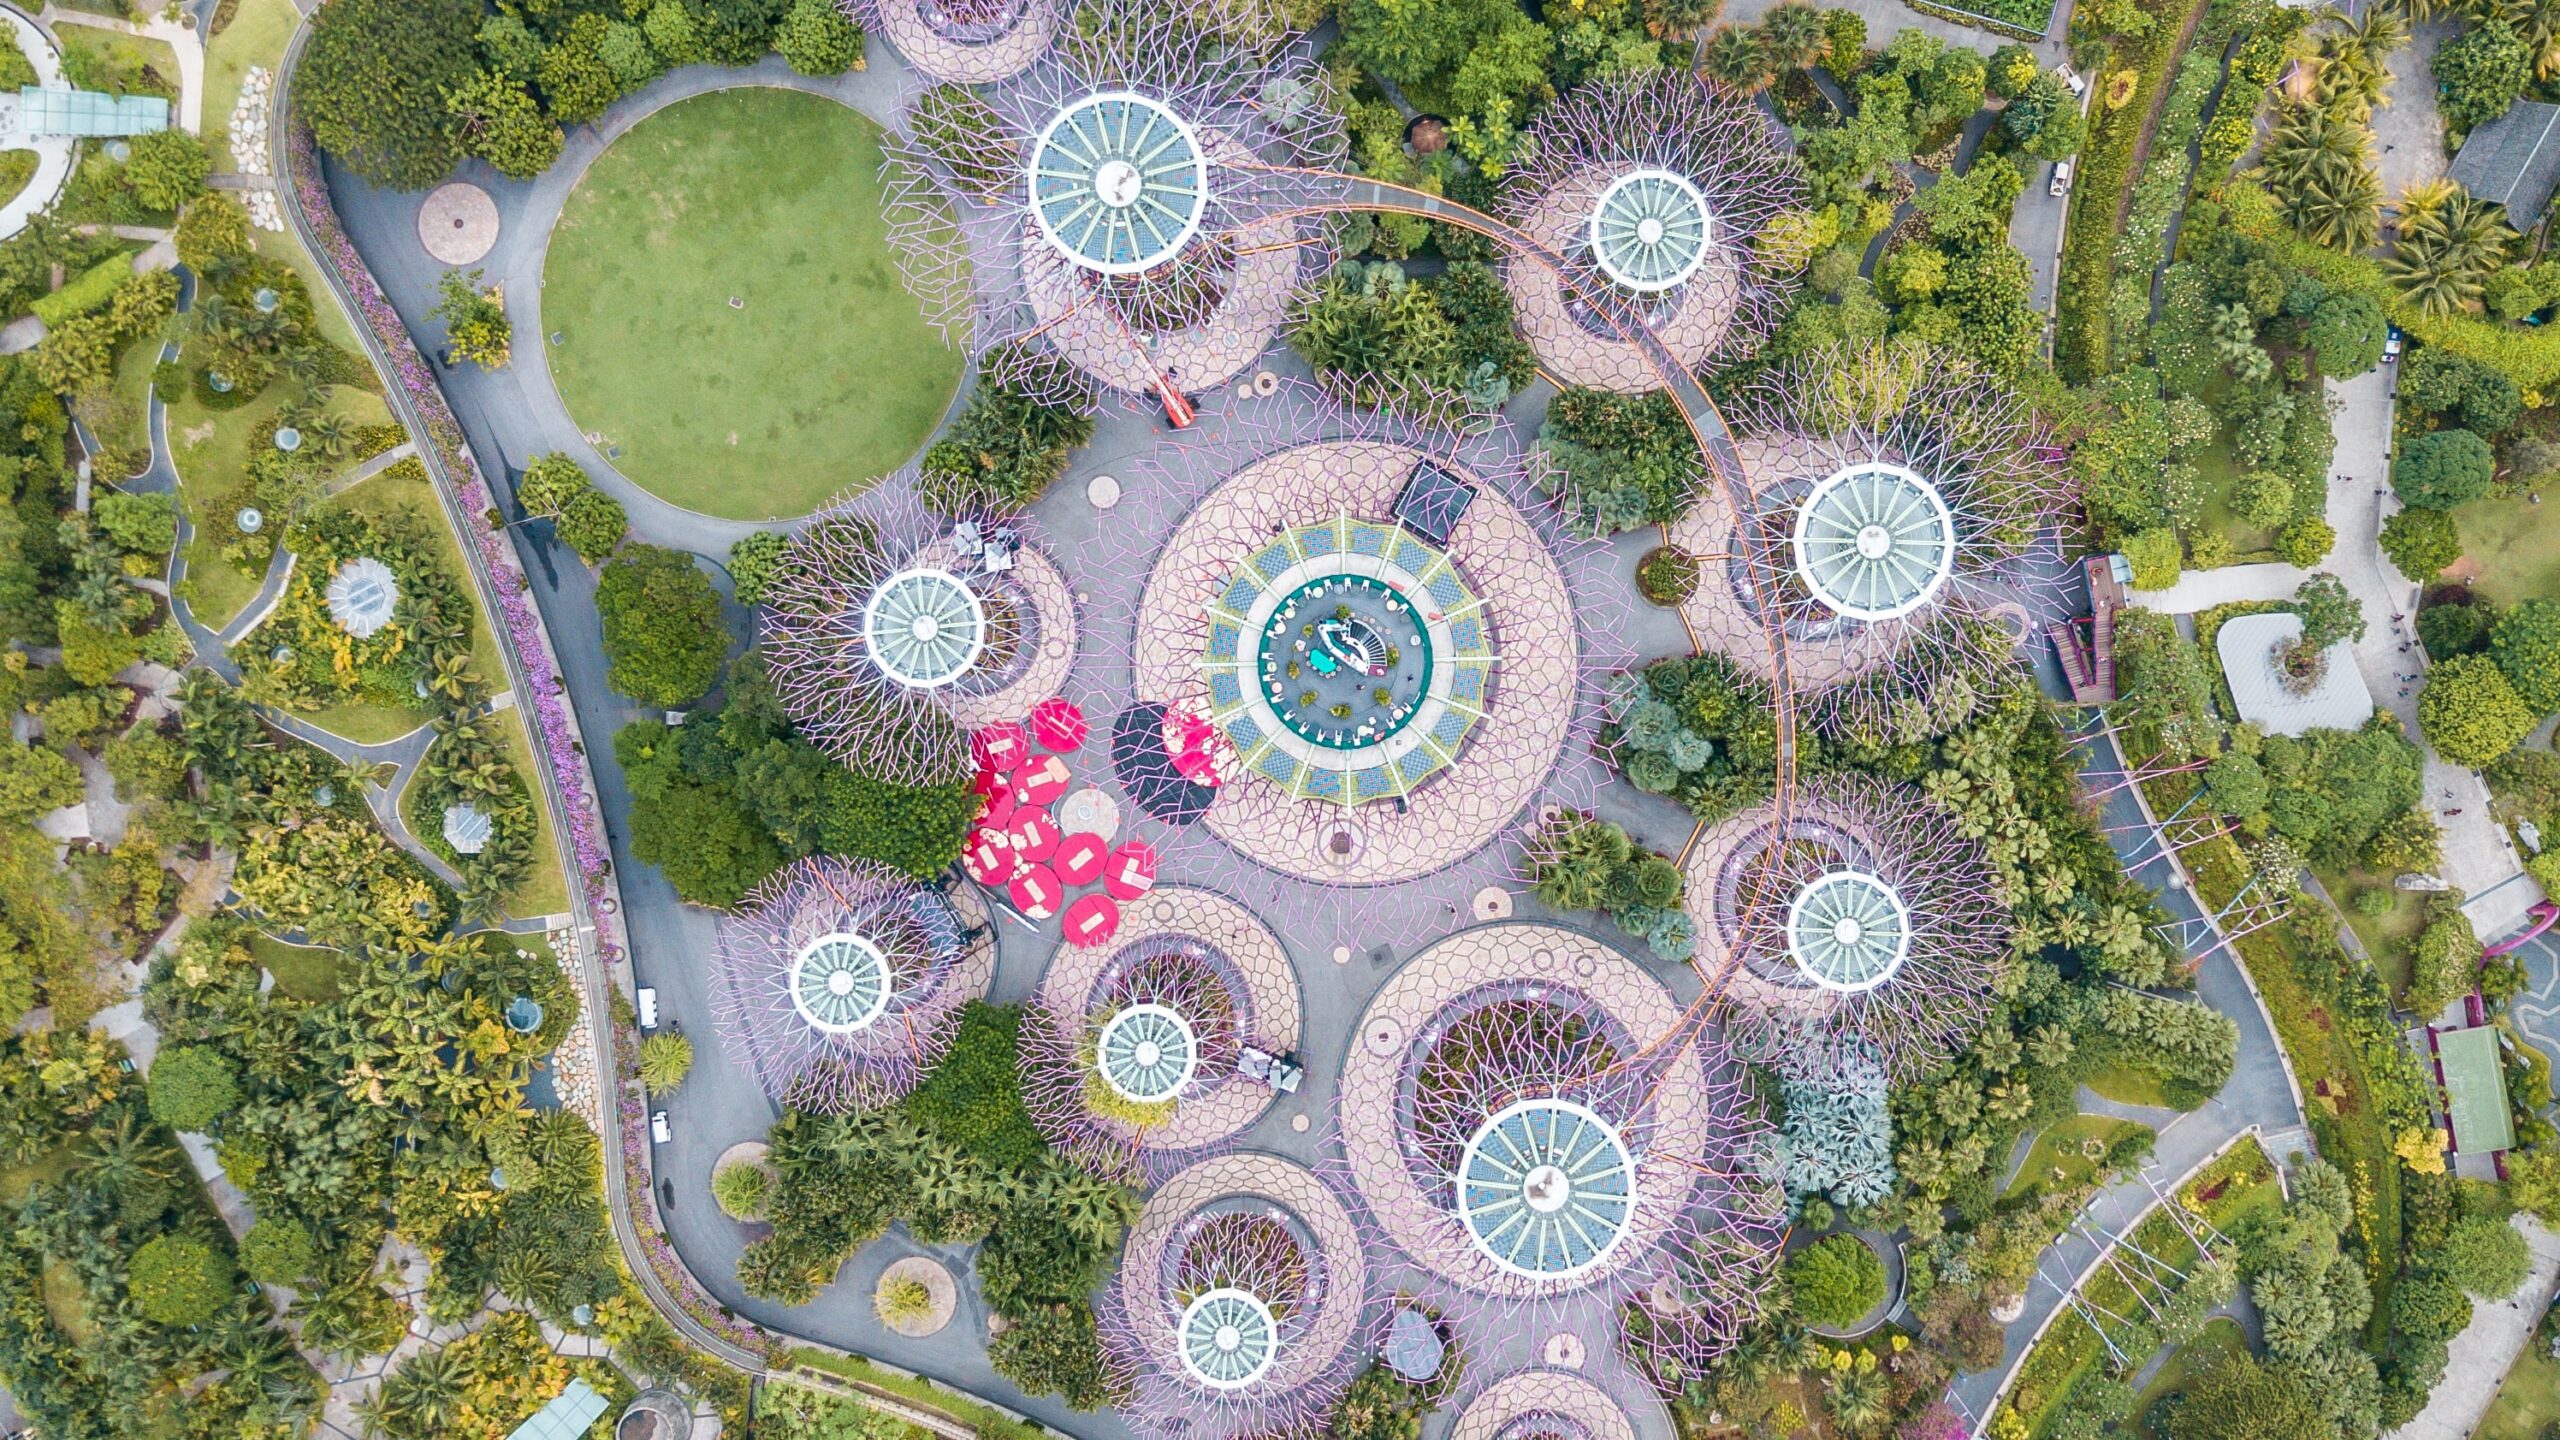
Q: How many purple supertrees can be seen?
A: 12